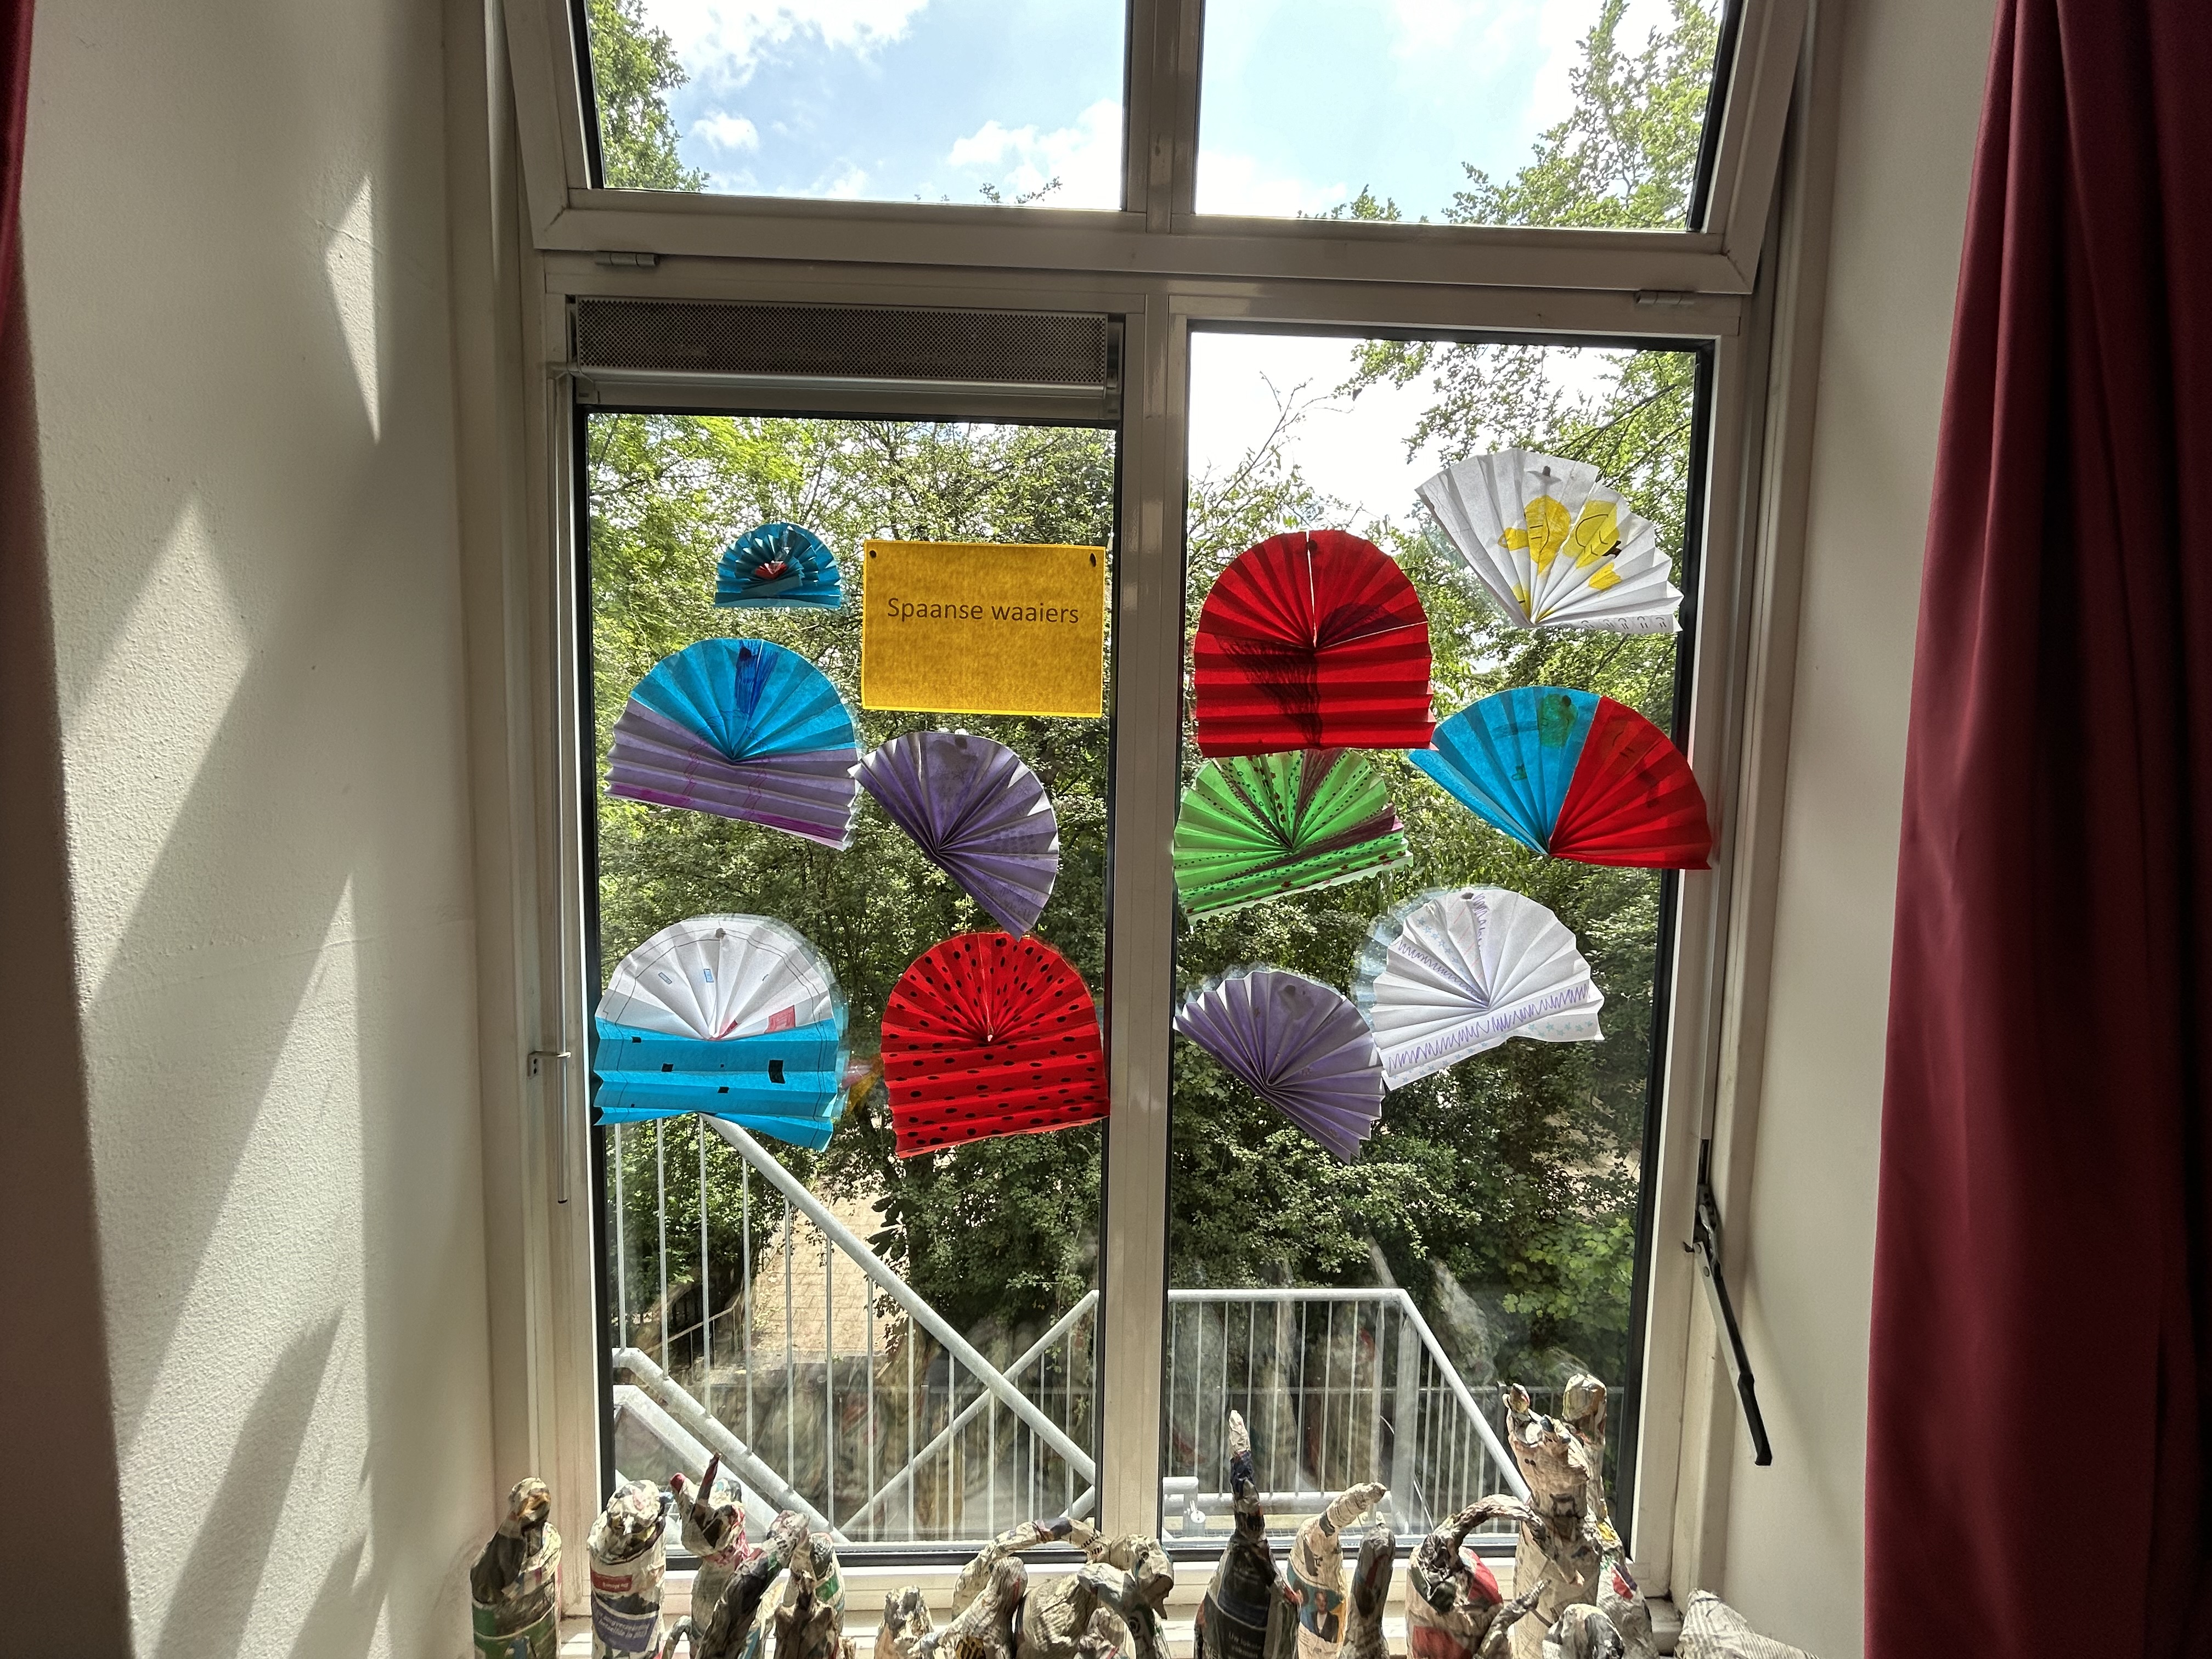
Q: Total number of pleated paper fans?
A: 11